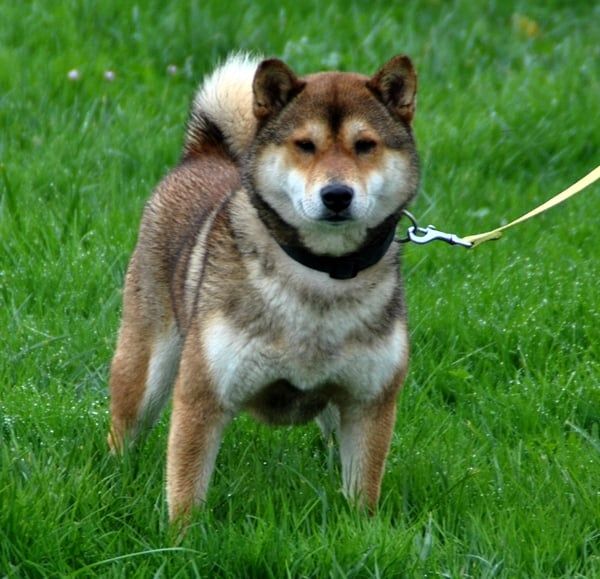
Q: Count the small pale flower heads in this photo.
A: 3